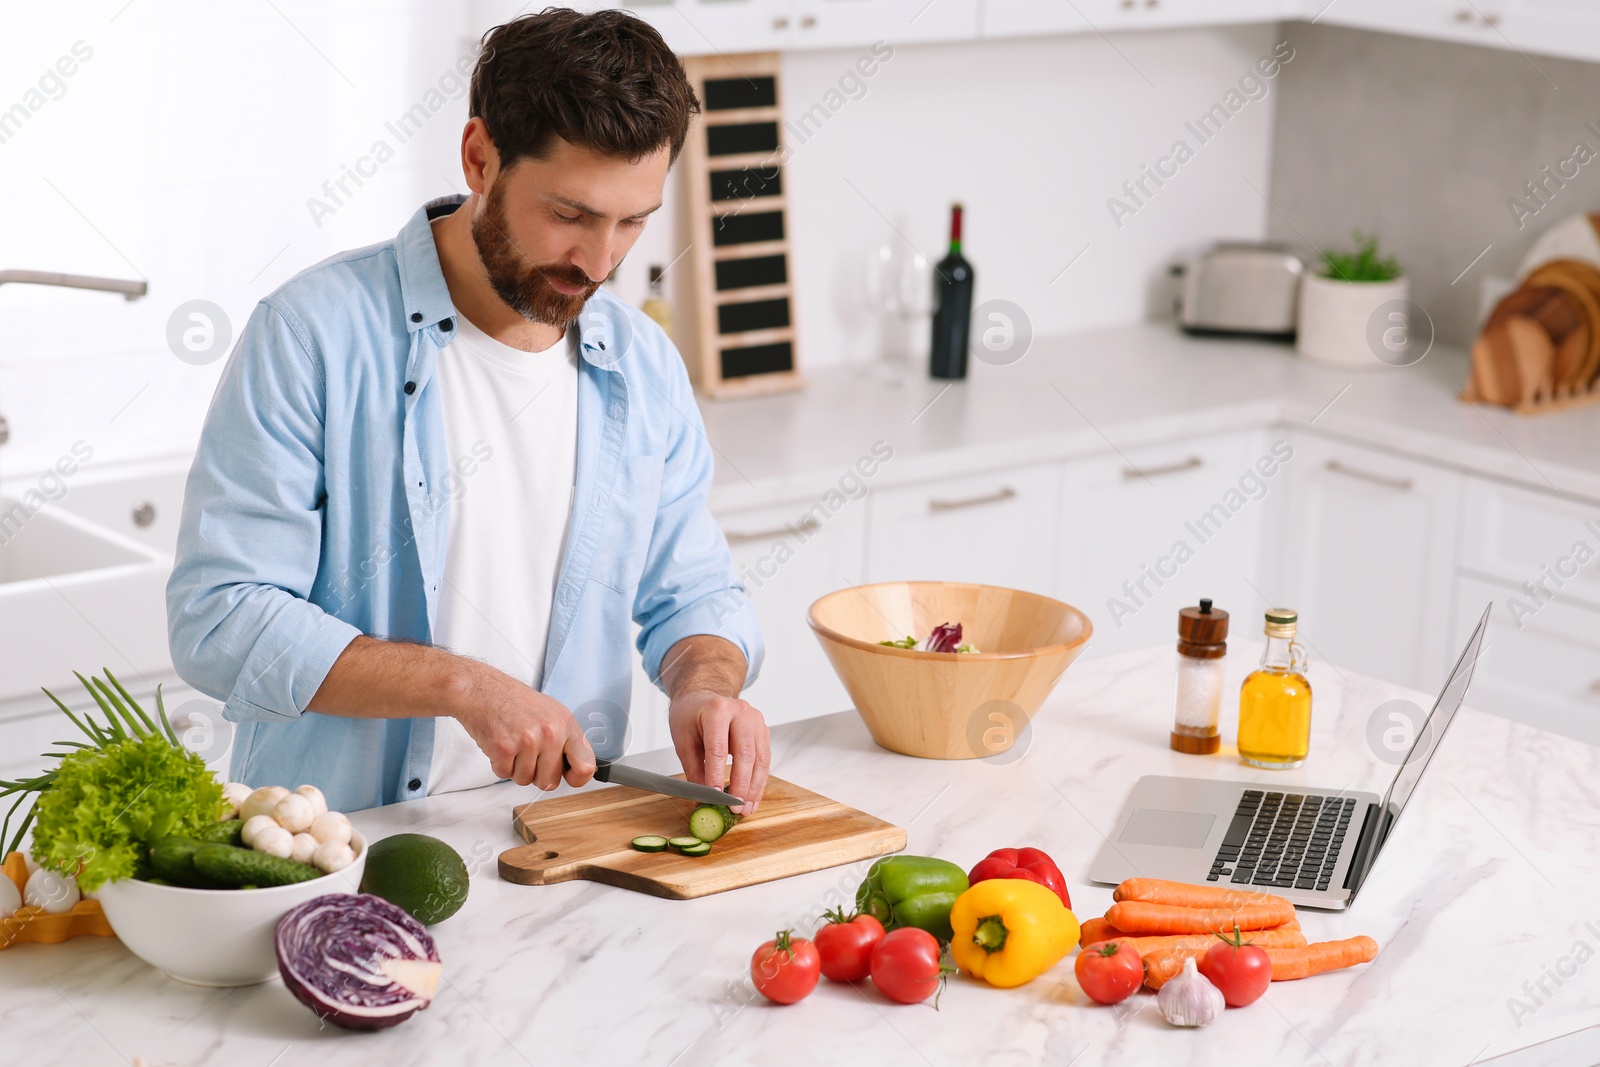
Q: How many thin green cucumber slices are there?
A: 3